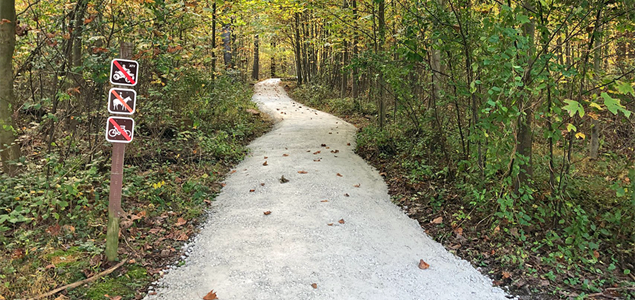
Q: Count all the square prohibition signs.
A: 3